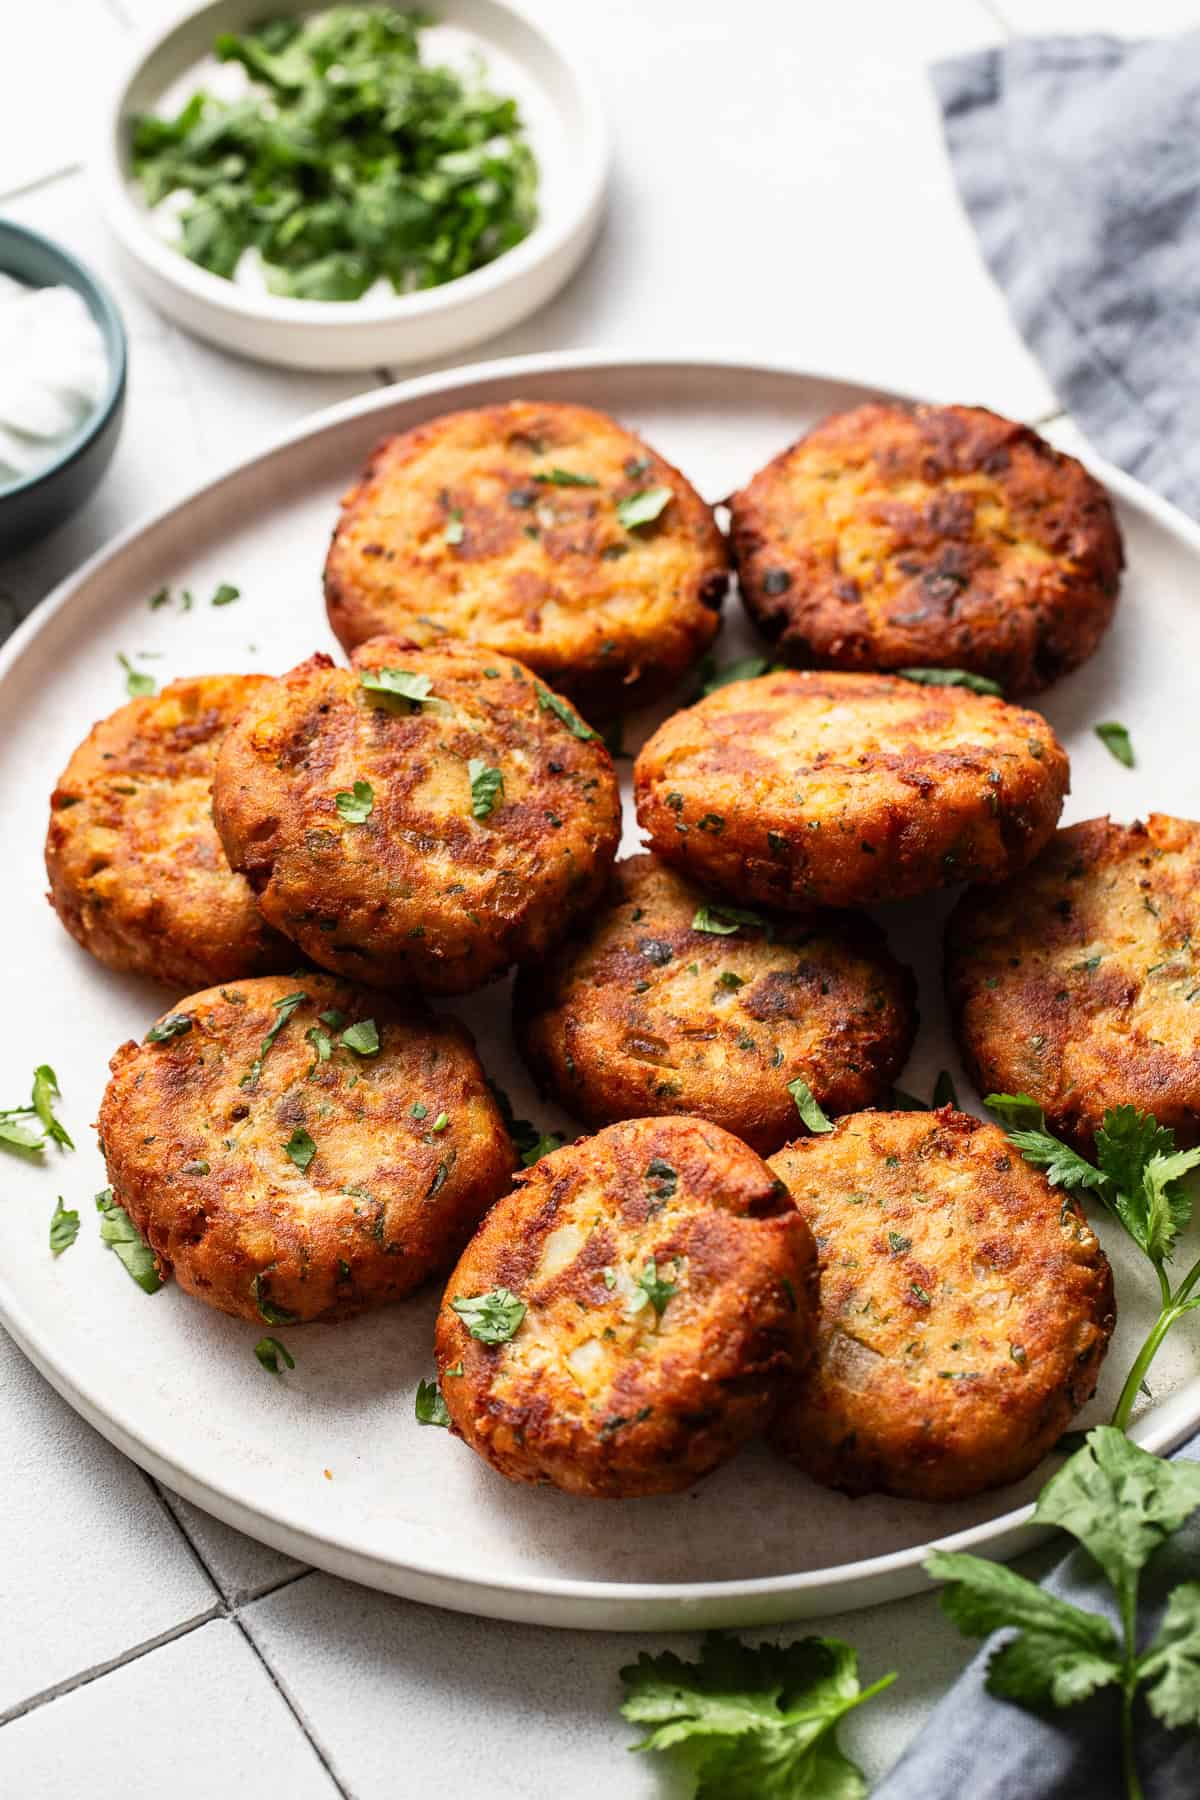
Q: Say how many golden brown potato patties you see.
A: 10